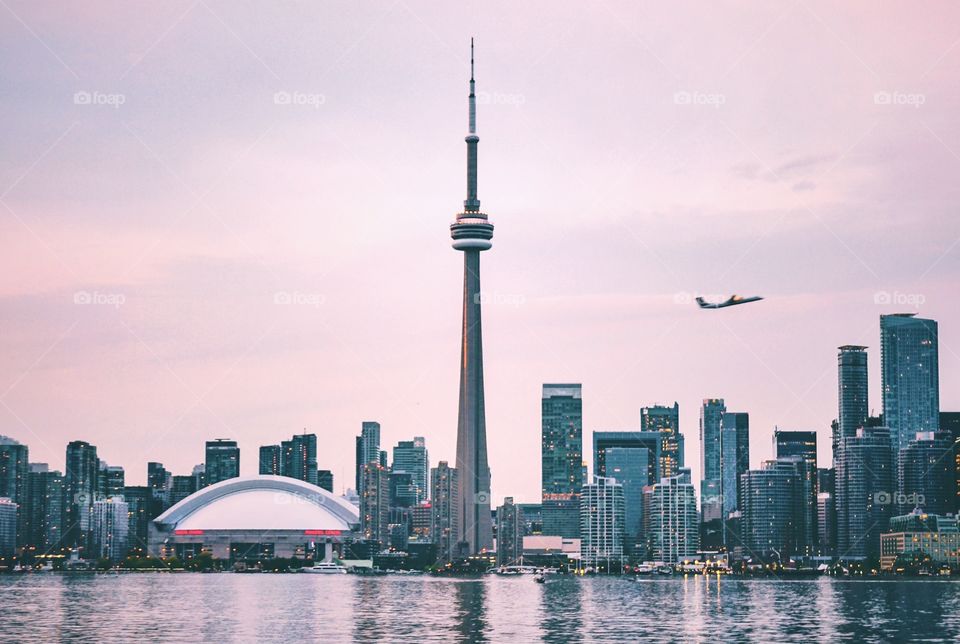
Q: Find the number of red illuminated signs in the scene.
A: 2